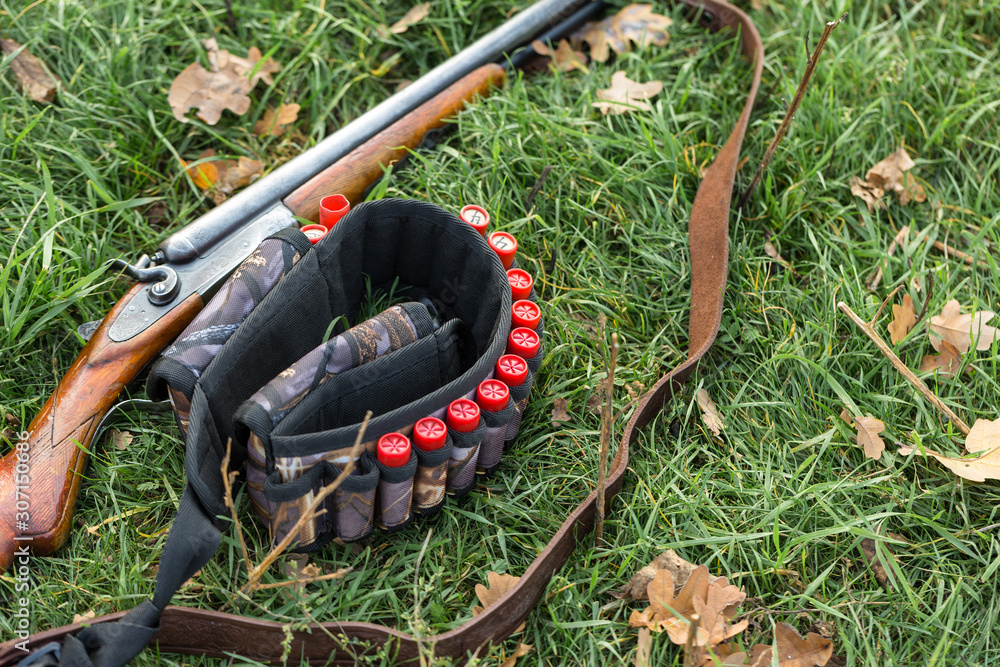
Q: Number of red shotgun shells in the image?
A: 12